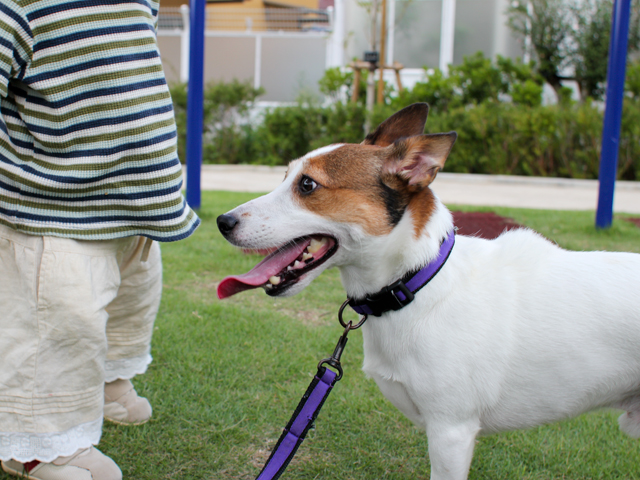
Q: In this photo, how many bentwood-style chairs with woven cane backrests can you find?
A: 0